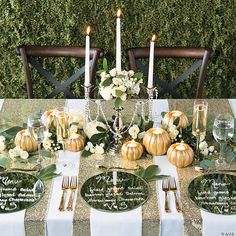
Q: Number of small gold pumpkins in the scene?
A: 7